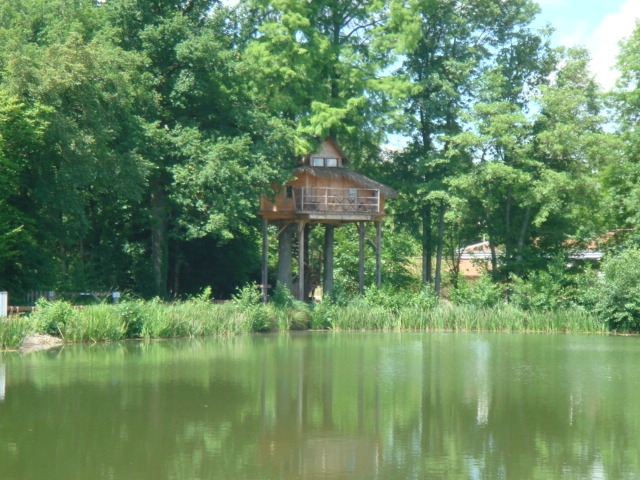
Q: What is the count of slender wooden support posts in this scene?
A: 4